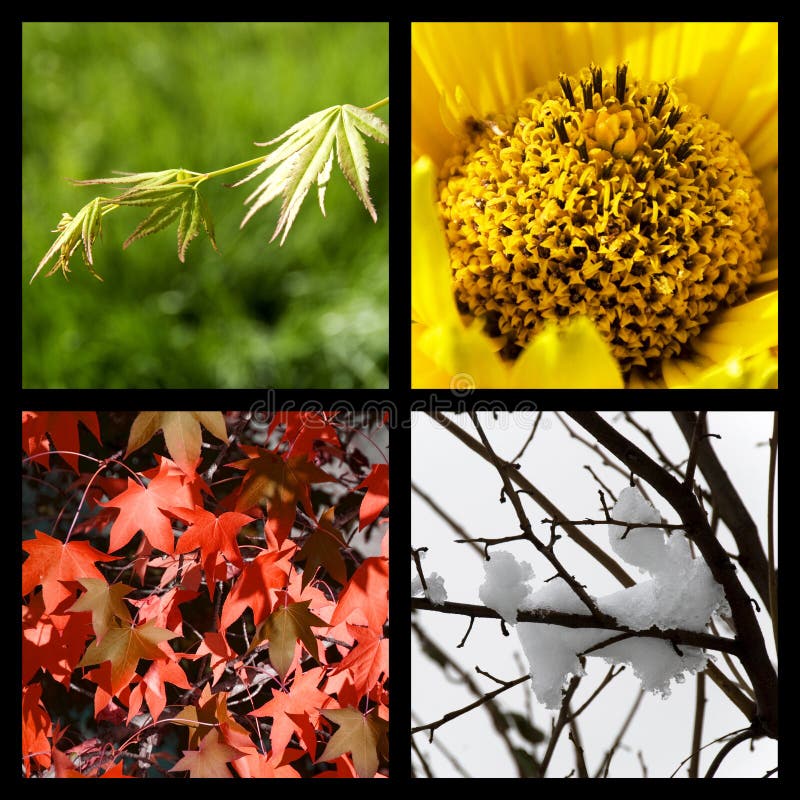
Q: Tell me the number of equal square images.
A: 4